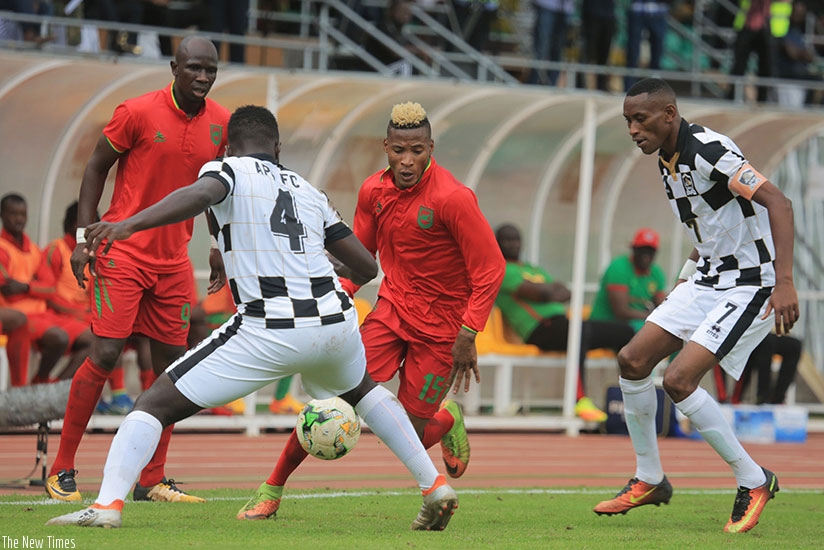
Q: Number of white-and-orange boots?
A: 2